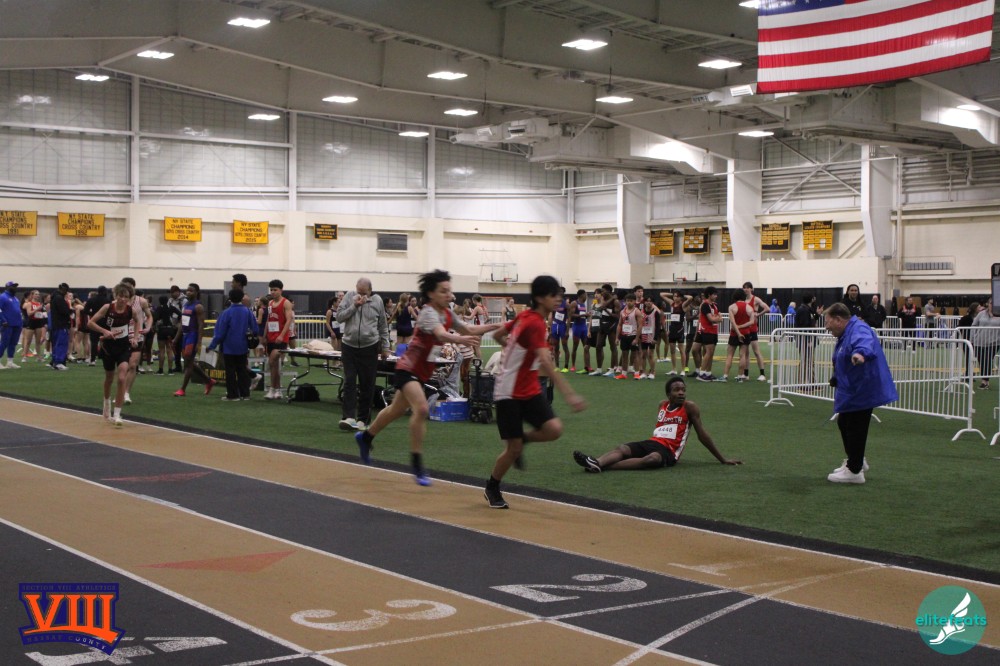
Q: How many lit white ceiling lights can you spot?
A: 14